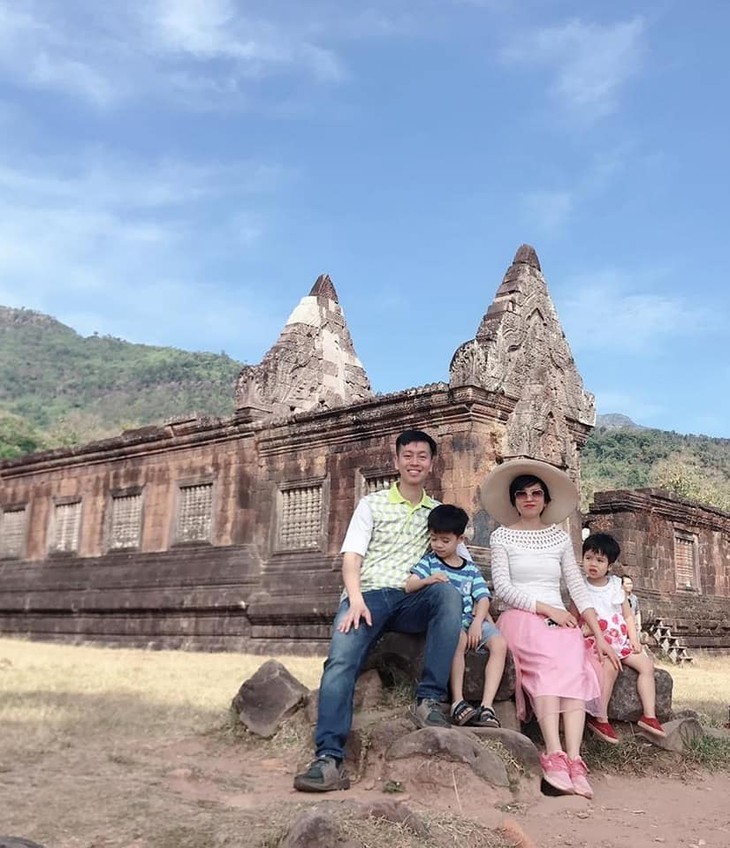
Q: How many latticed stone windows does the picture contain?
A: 7